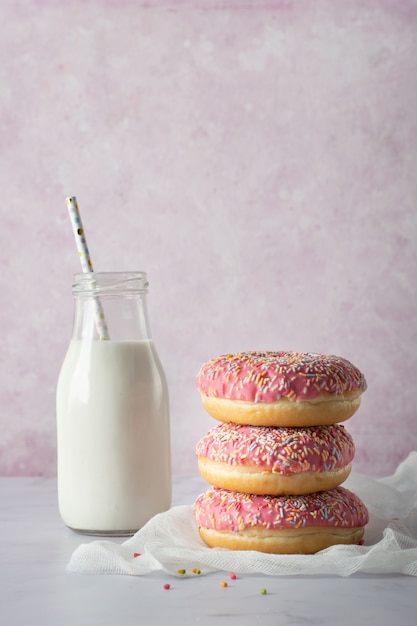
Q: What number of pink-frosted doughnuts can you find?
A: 3